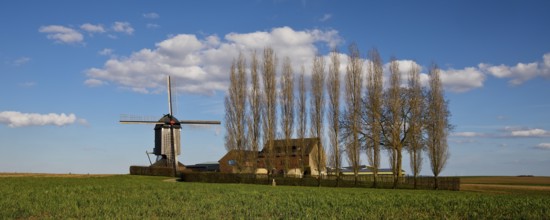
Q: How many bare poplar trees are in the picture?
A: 12